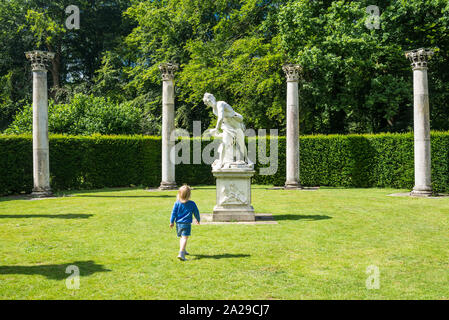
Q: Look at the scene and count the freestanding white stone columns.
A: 4